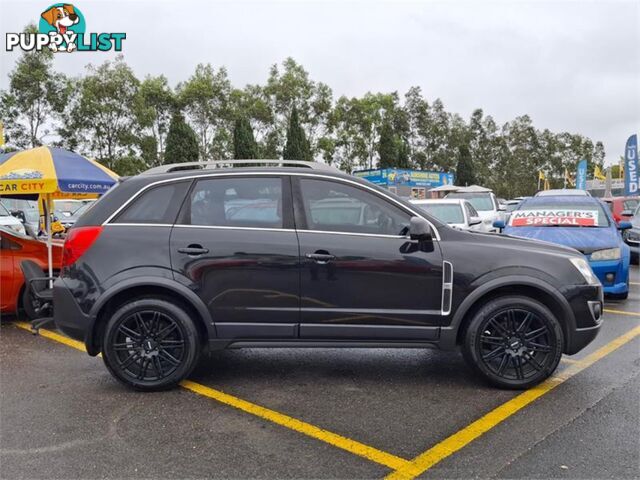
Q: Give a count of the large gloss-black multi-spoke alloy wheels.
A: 2